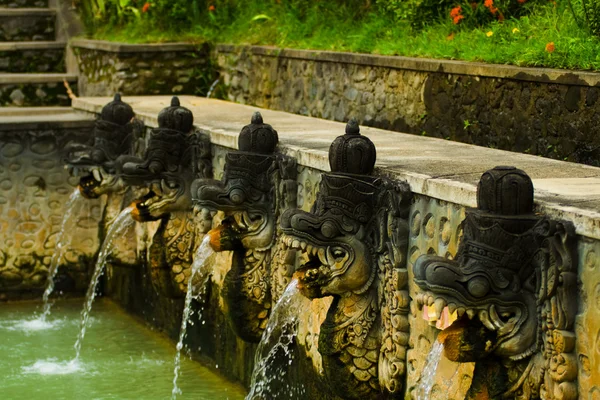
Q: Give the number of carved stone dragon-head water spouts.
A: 5